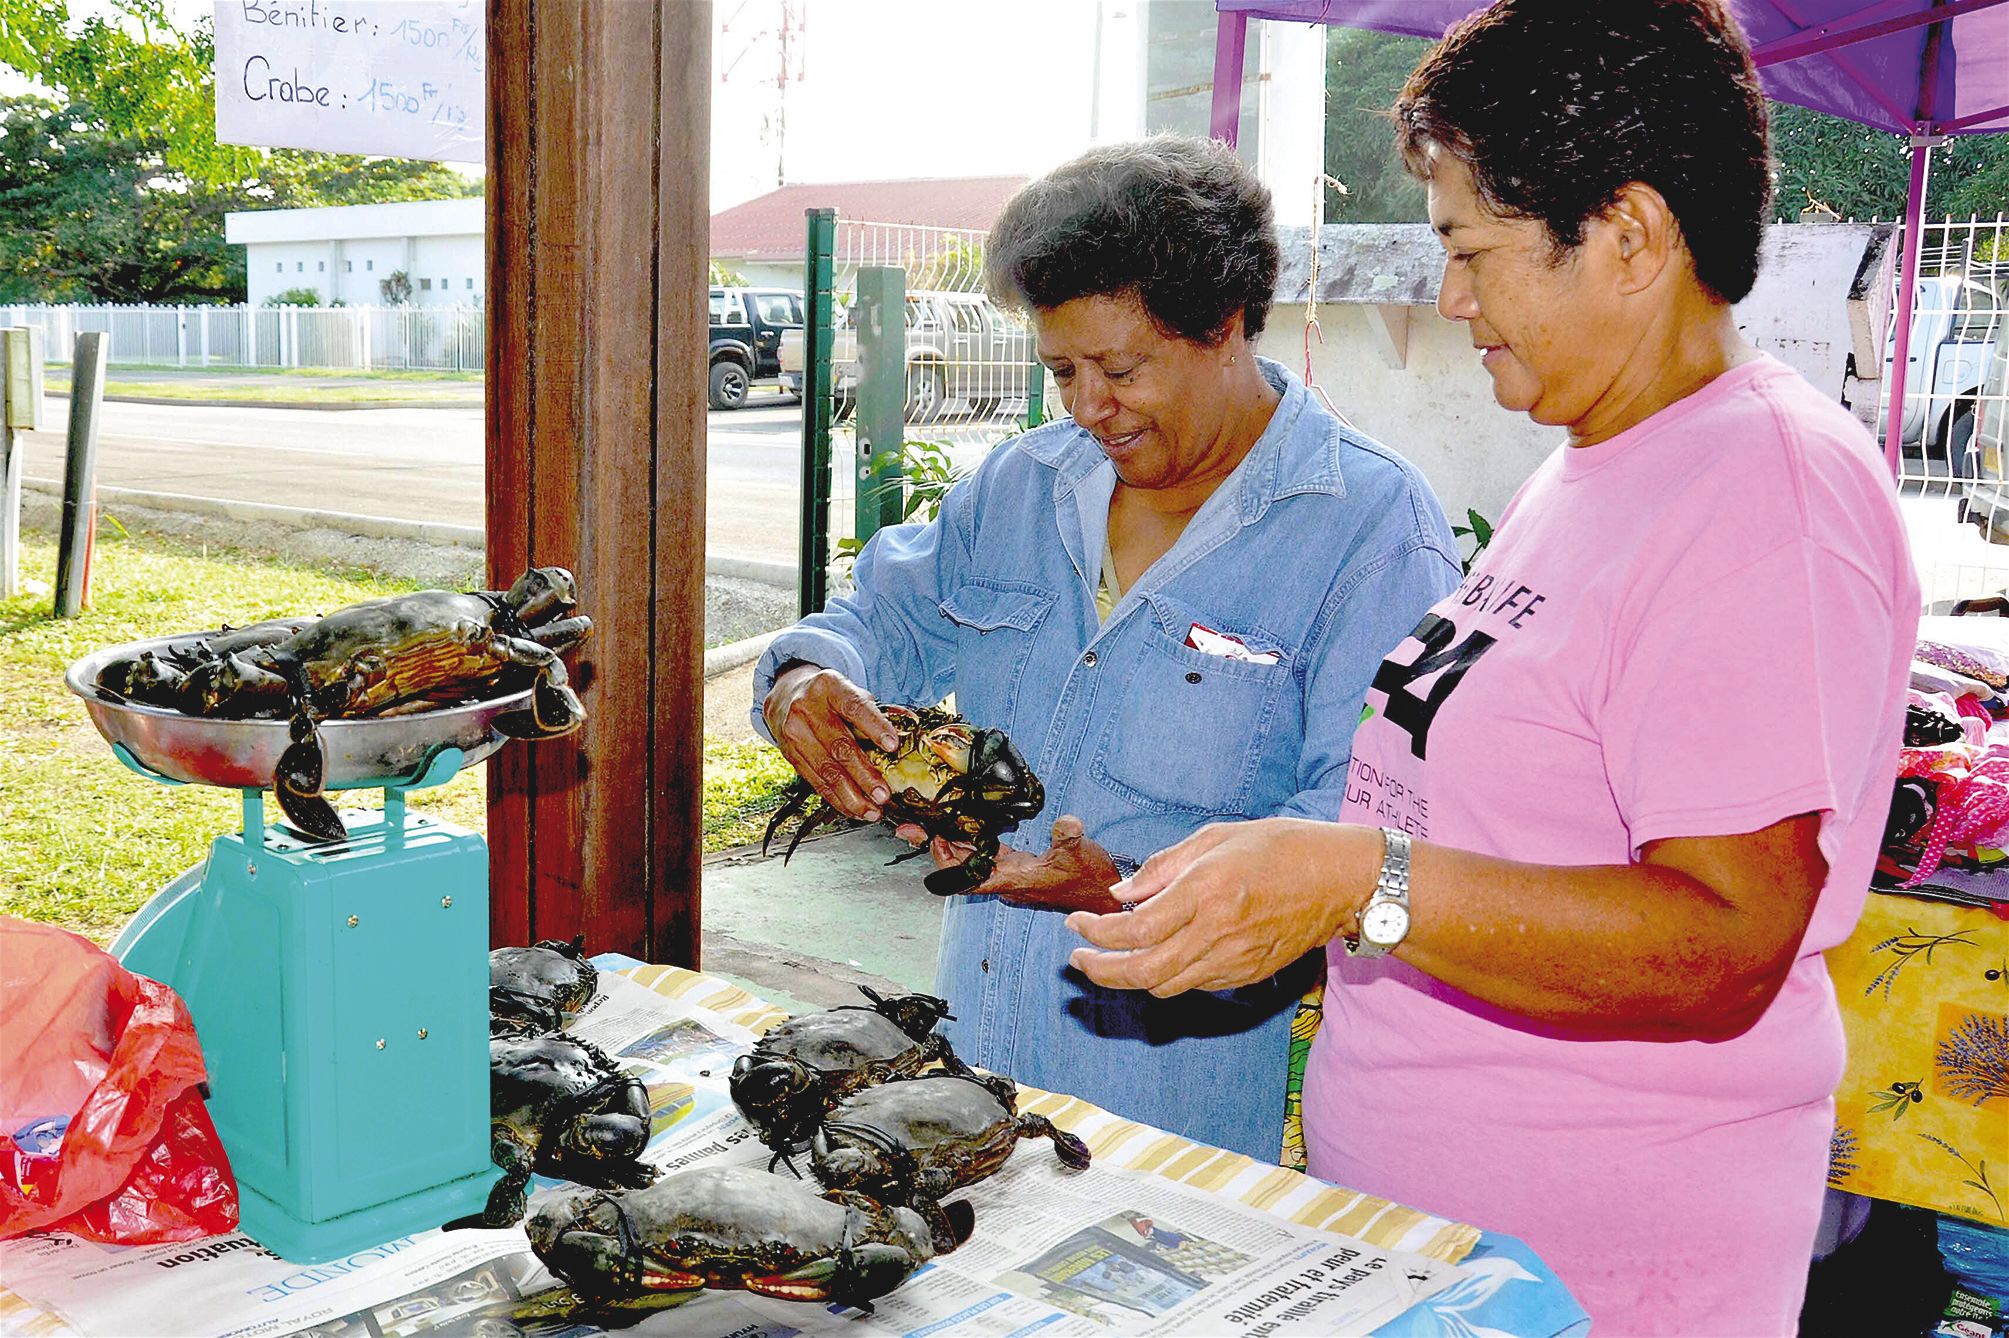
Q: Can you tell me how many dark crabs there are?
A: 8